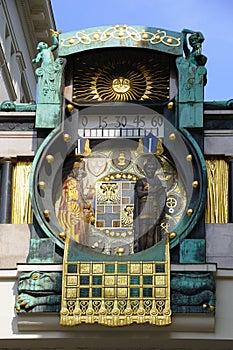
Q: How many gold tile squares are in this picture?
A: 12